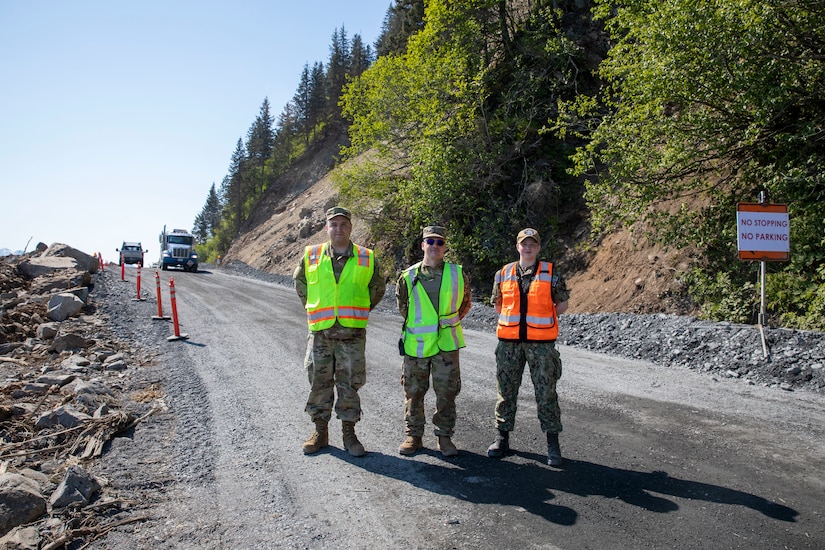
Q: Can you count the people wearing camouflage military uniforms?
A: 3